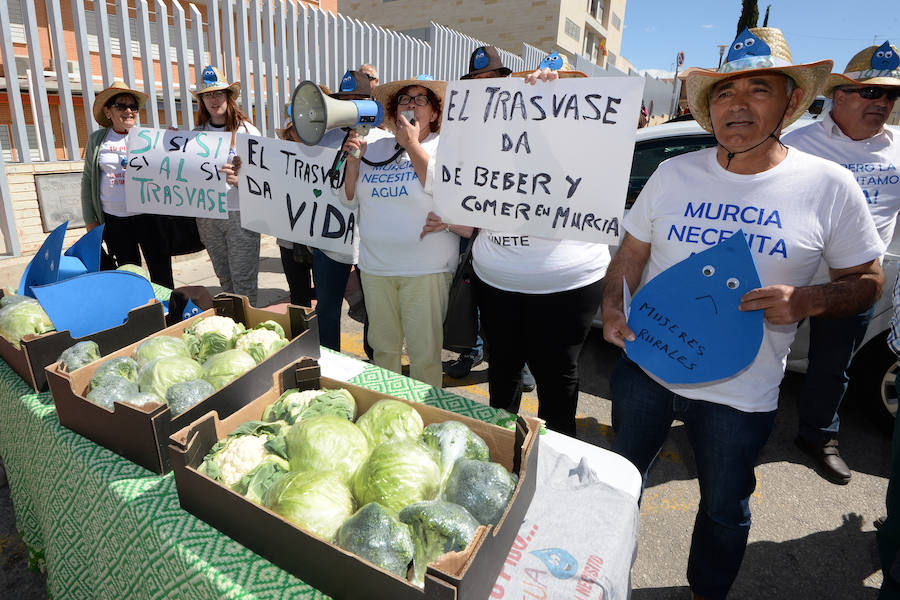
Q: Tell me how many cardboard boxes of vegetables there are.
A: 3